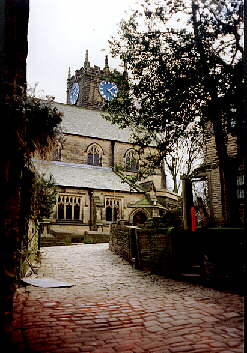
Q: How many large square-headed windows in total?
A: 2